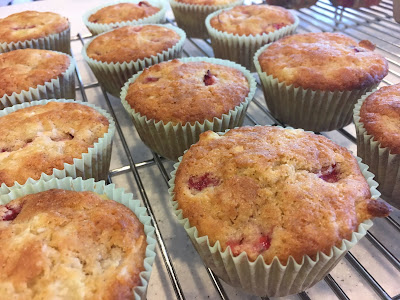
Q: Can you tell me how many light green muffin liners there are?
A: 12